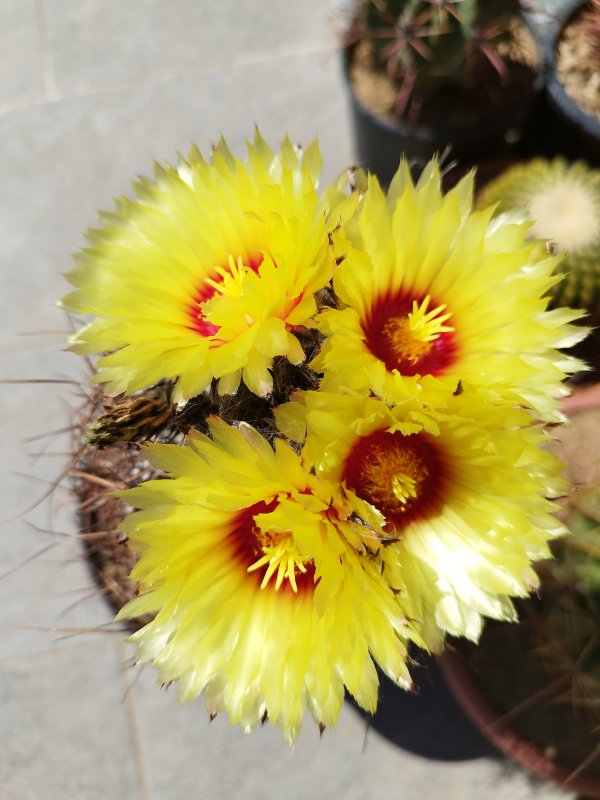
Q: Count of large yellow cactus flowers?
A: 4